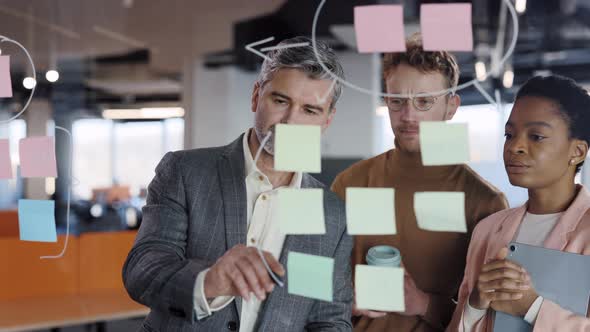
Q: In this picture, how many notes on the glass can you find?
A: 13